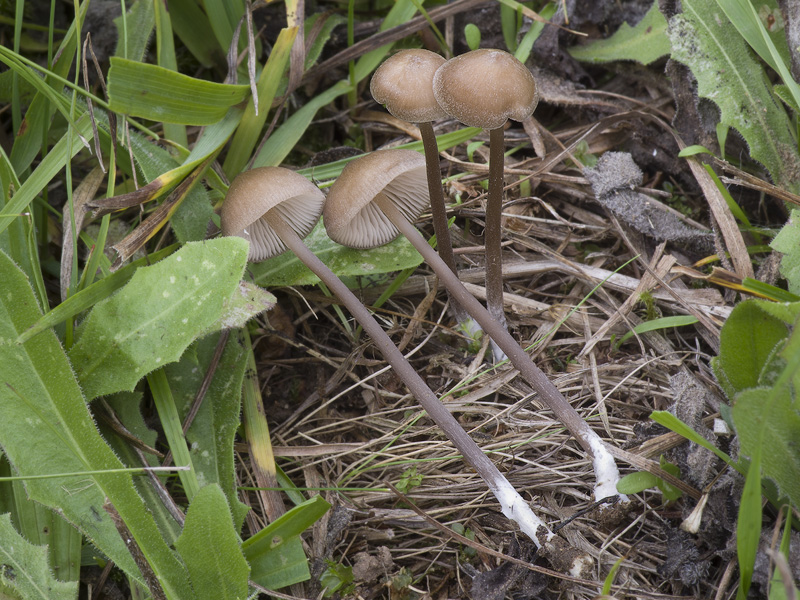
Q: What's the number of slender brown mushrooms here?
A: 4